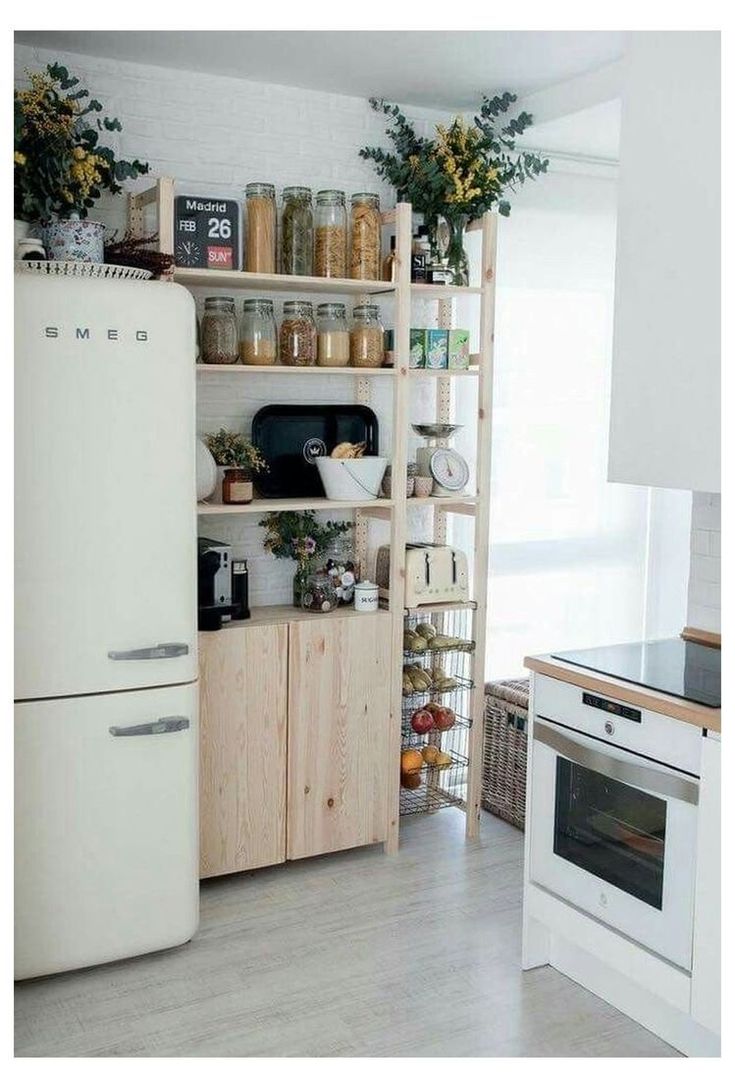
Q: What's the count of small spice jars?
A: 5